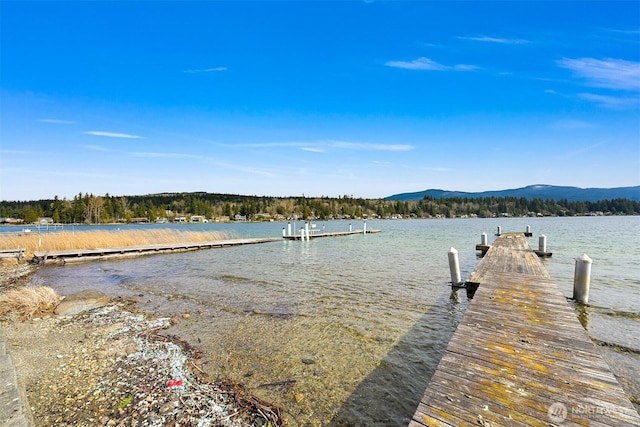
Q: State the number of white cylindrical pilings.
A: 12